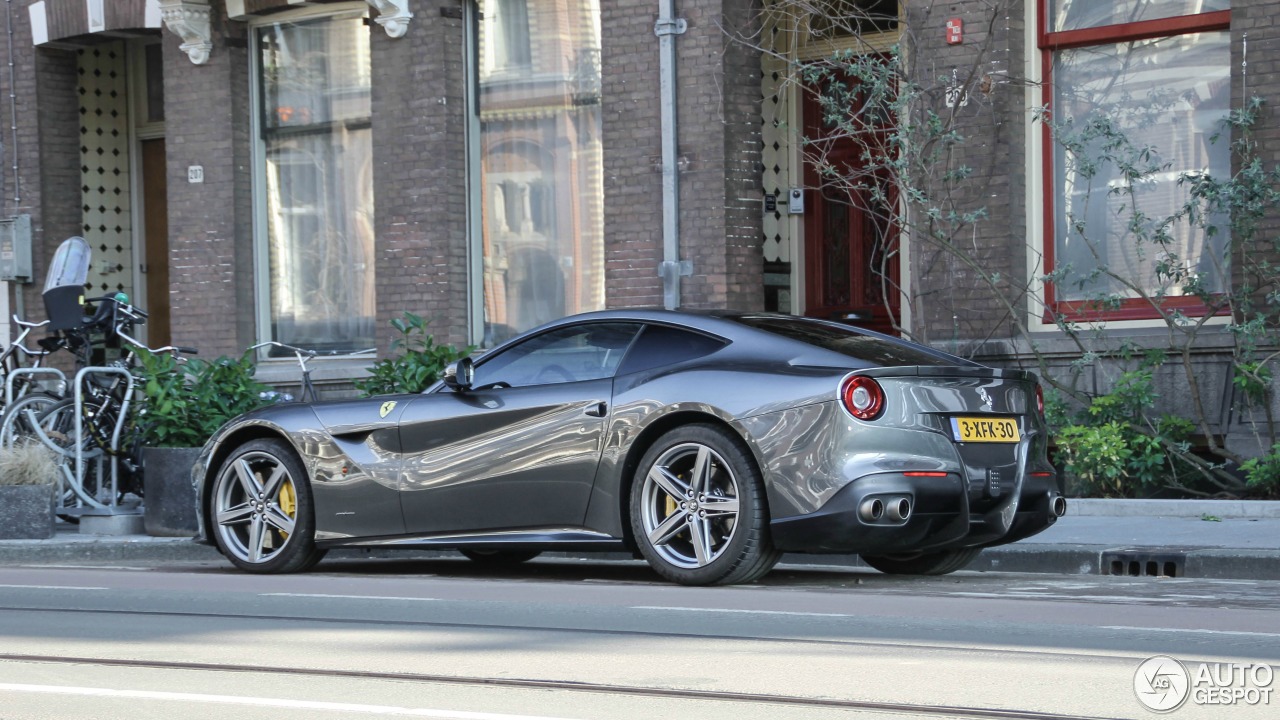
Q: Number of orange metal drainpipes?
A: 0